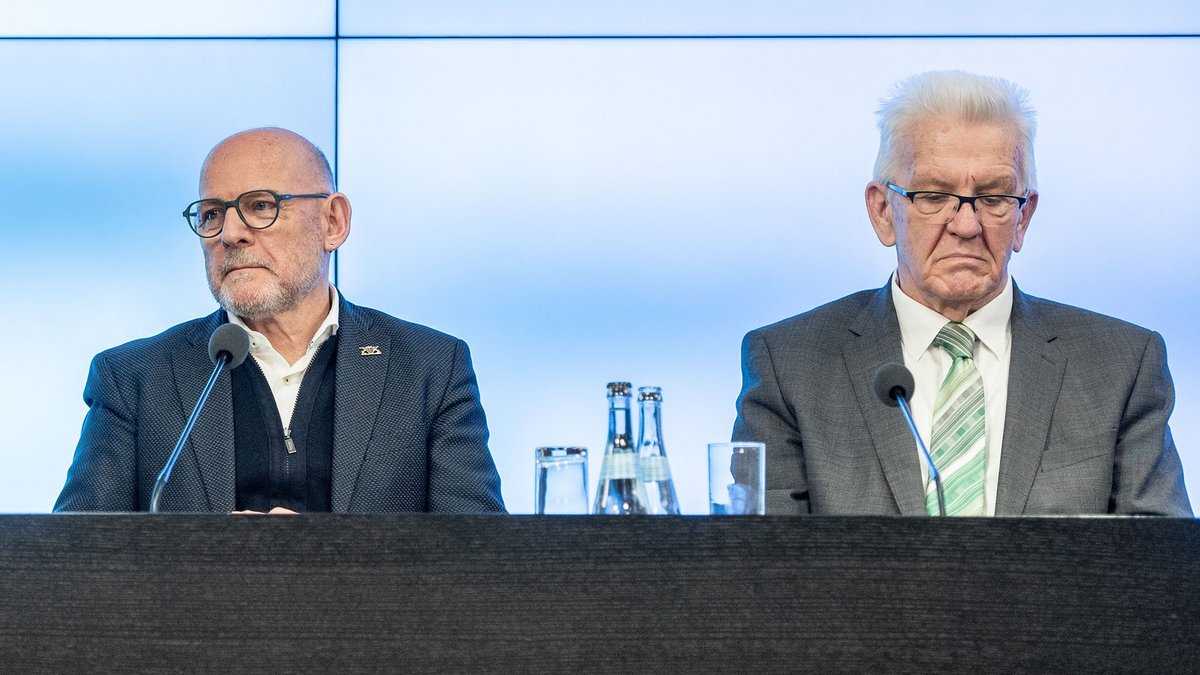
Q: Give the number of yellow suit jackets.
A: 0